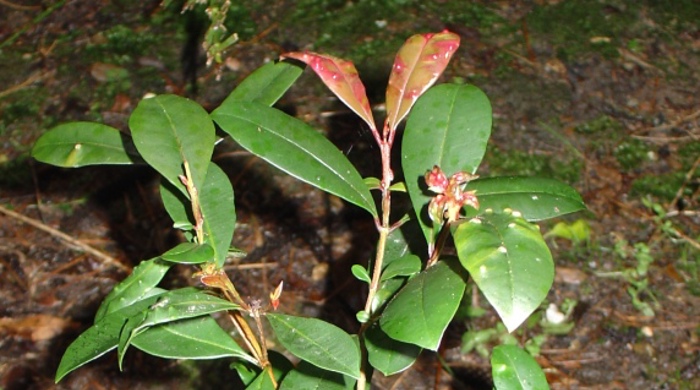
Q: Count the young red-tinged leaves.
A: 2